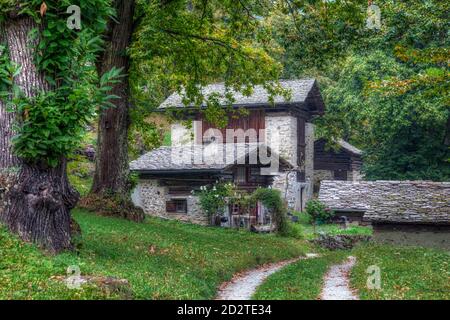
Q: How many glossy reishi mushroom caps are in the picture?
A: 0